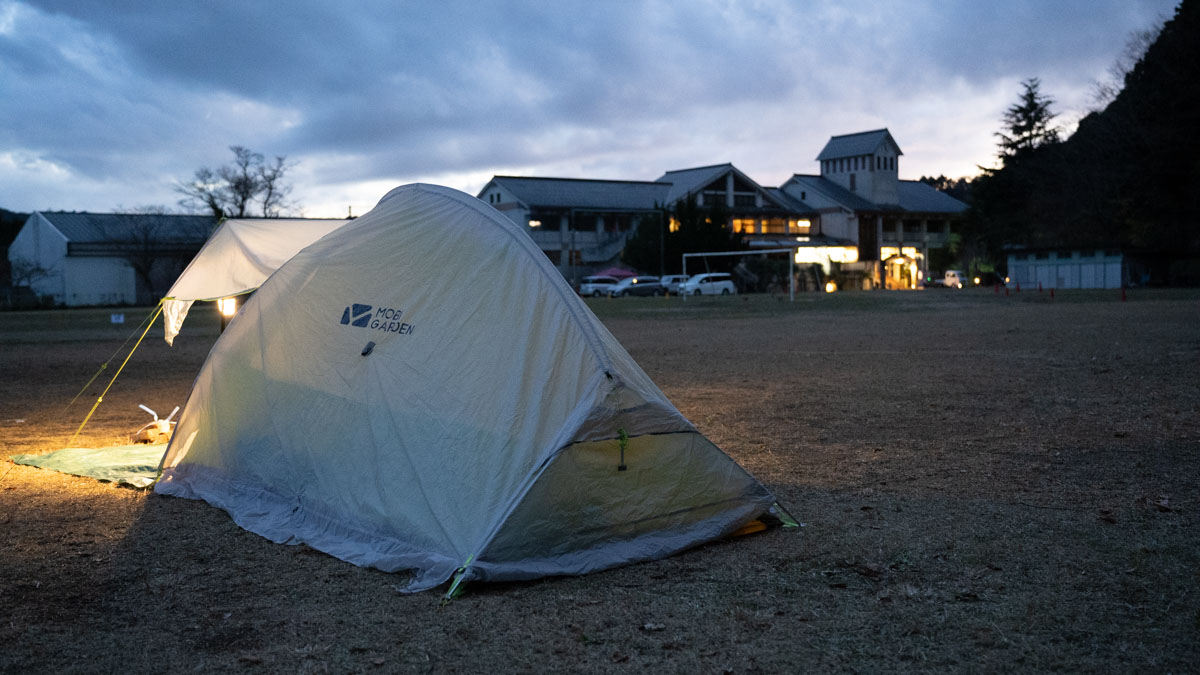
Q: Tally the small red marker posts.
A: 6